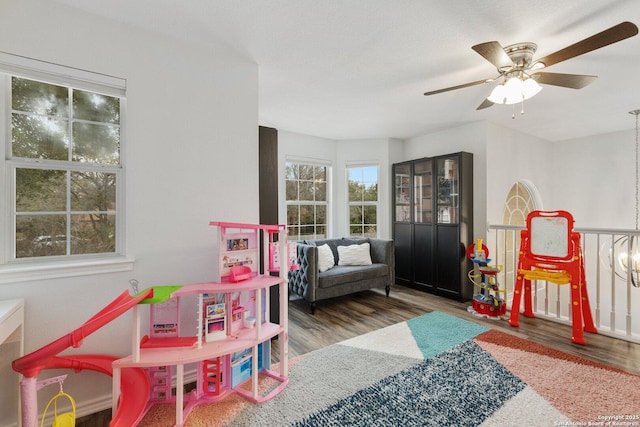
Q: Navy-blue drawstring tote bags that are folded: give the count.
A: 0